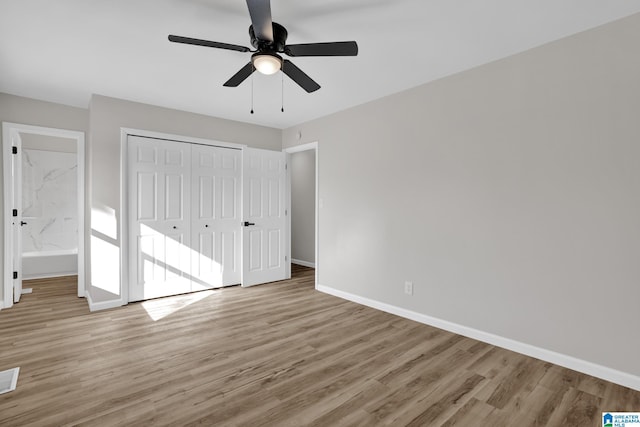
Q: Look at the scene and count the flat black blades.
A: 5